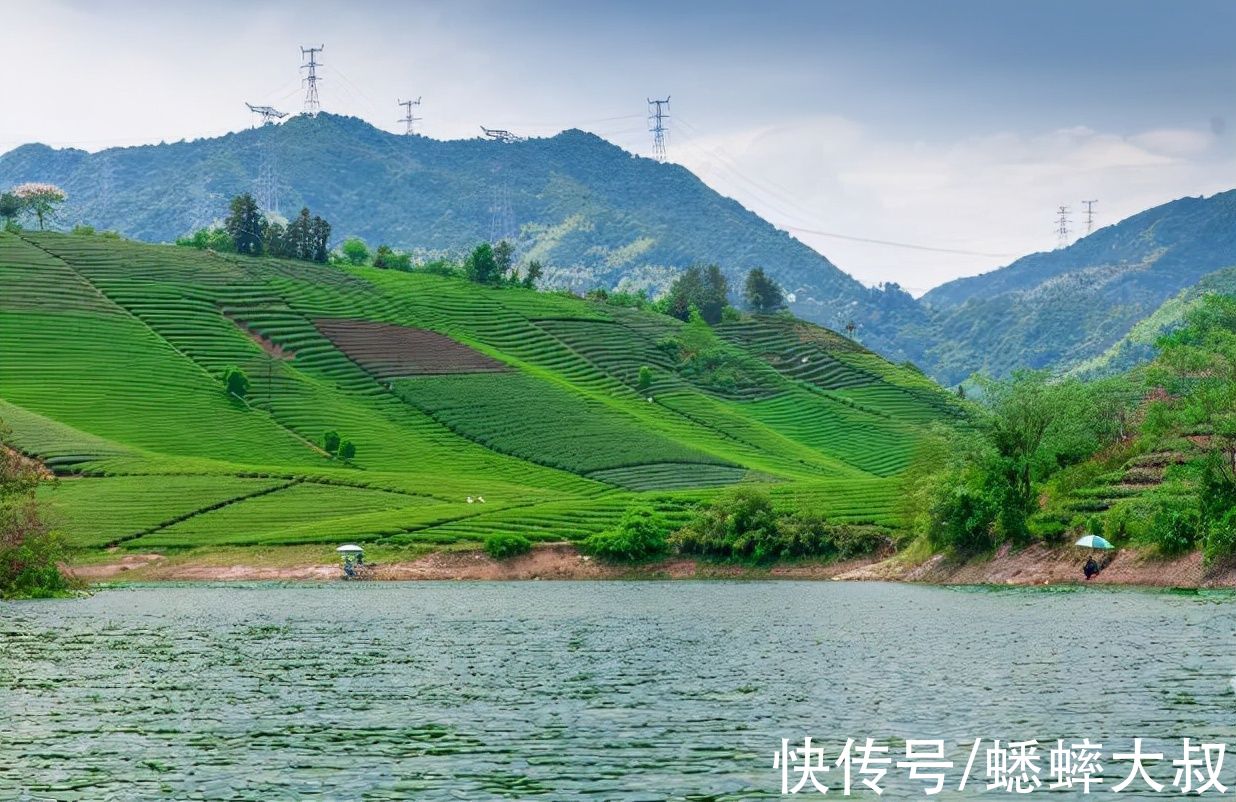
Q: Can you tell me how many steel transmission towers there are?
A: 7